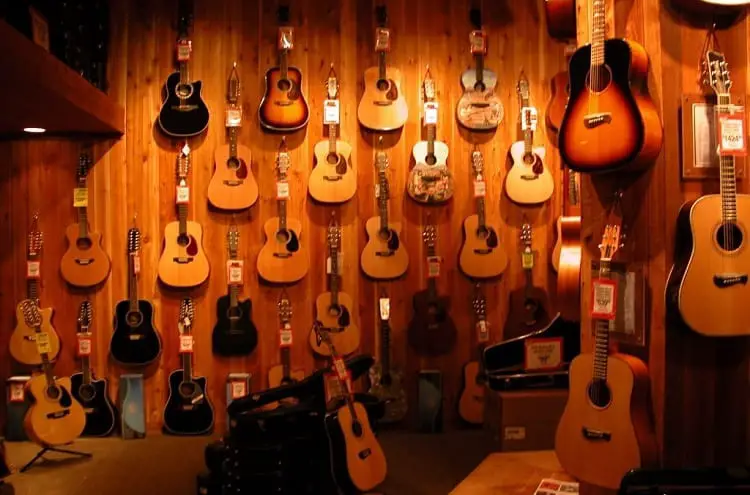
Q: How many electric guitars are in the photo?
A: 0